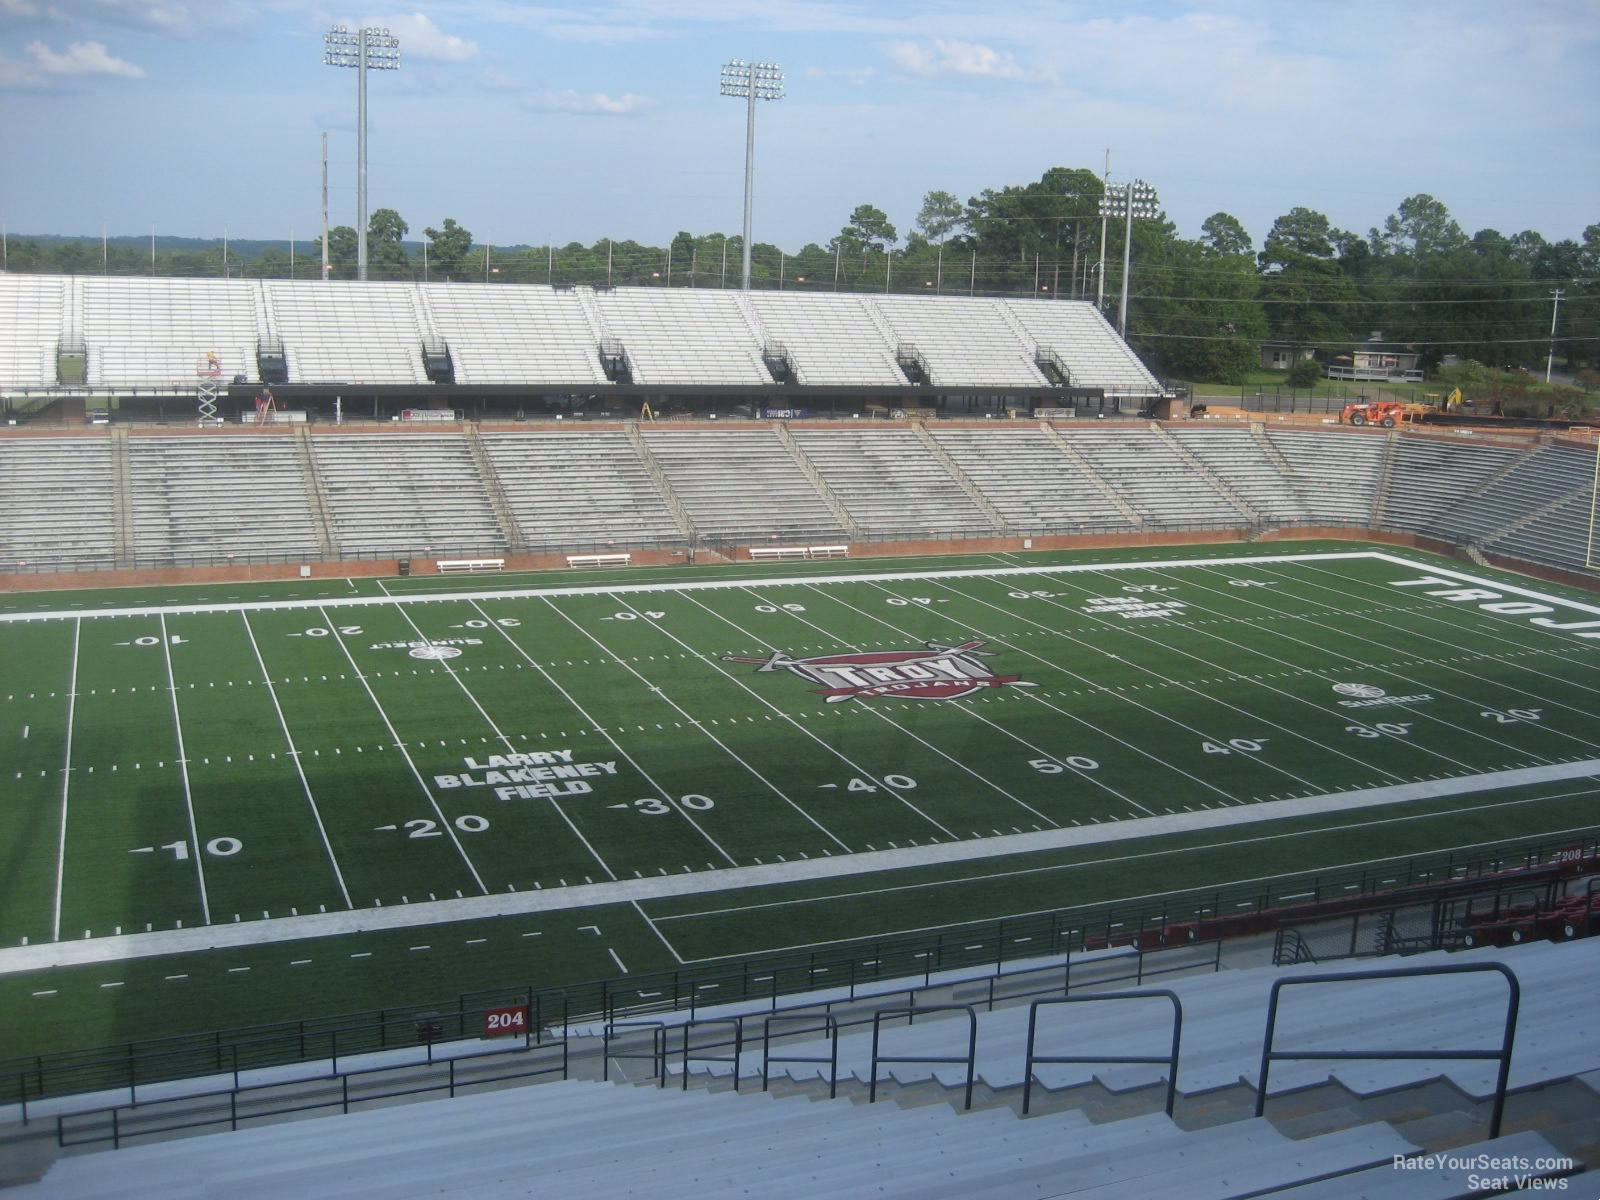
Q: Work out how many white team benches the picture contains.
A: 4